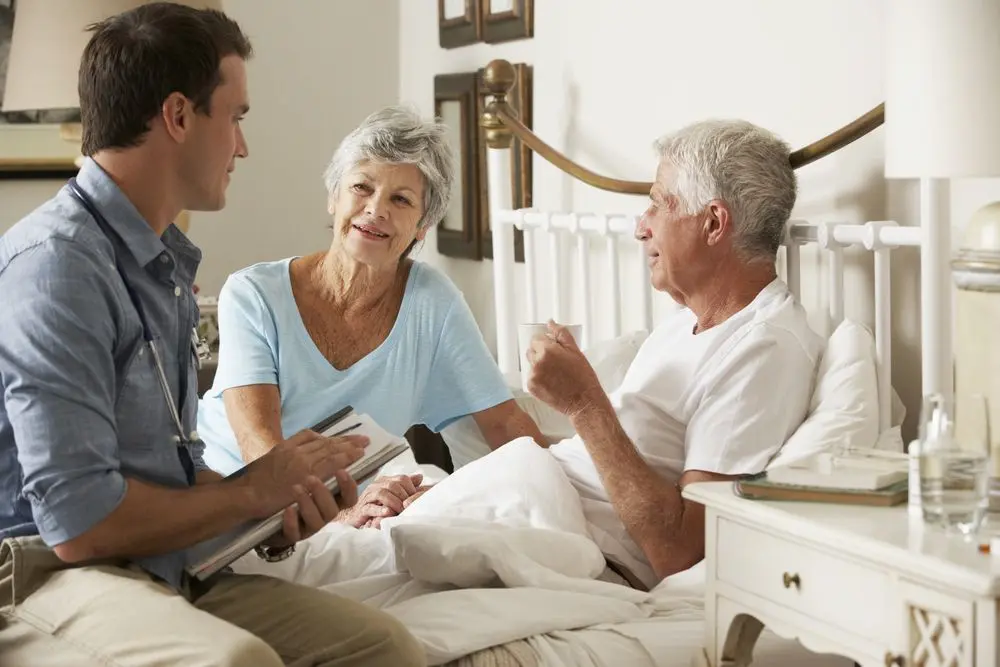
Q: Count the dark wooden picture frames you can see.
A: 4